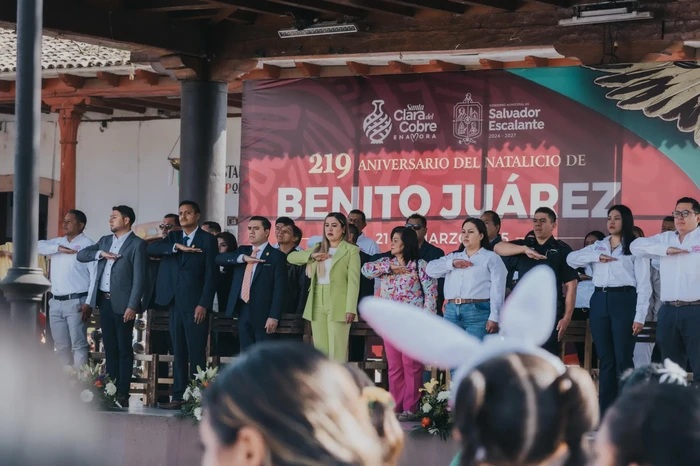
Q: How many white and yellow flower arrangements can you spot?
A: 3